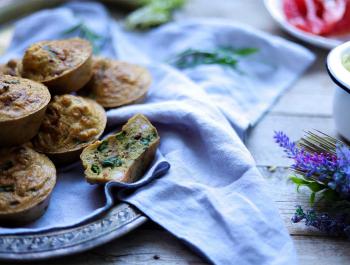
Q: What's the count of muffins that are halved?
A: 1